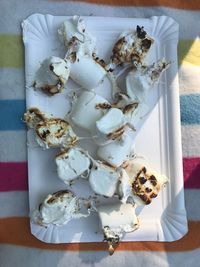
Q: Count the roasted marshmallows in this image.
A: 14